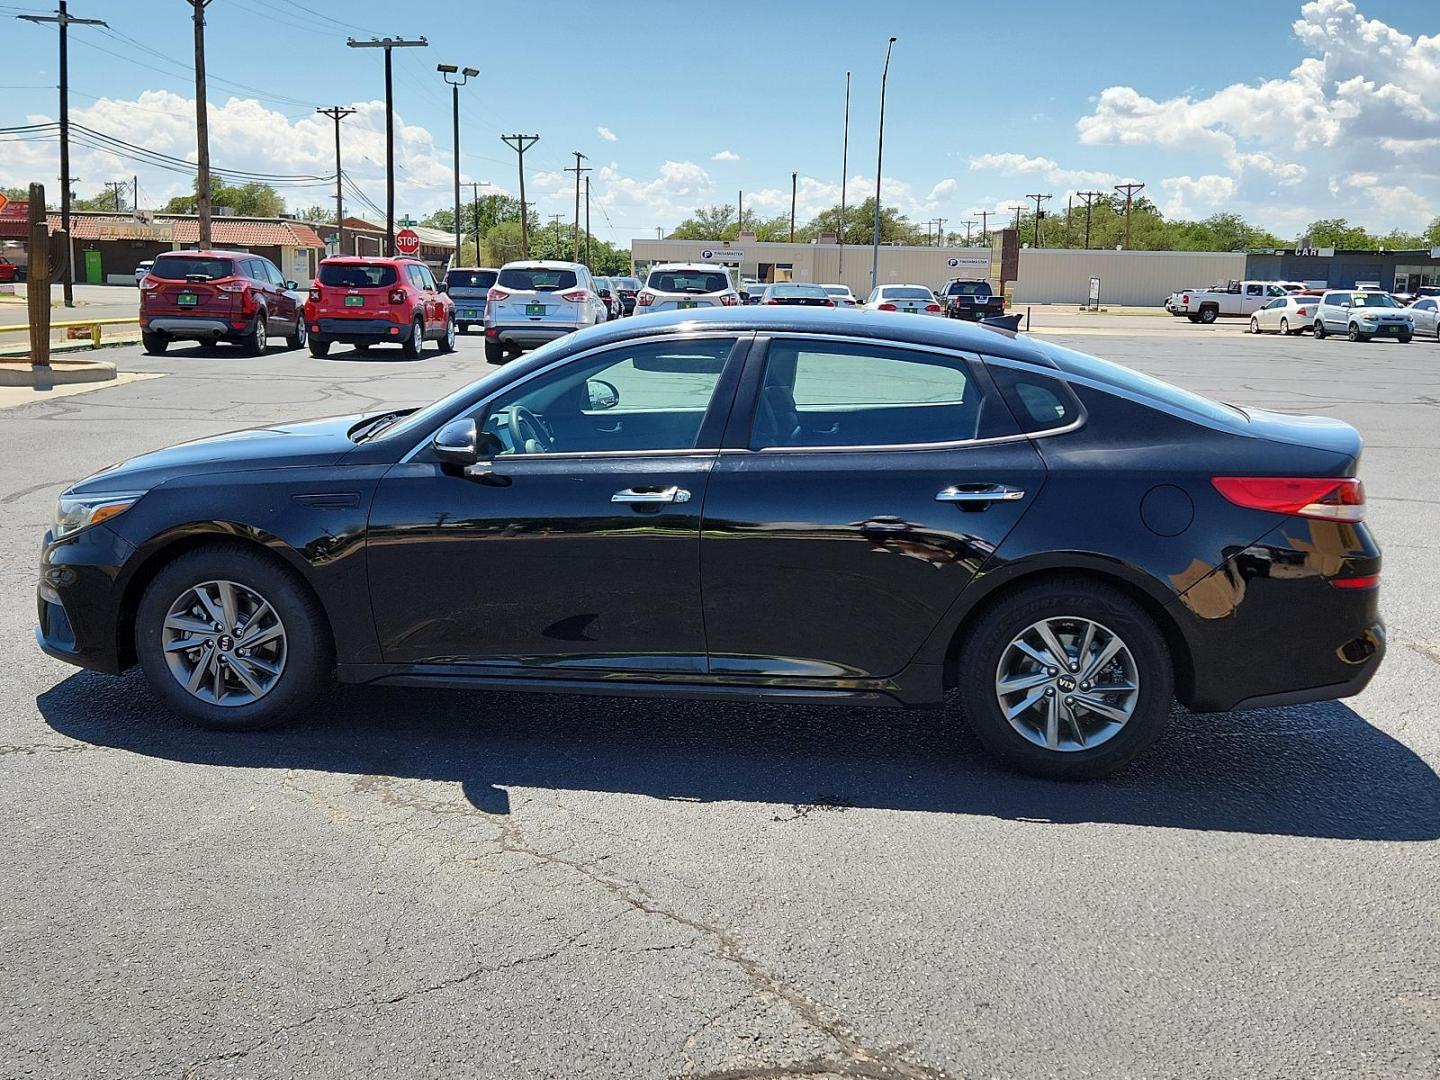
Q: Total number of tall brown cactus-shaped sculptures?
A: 1